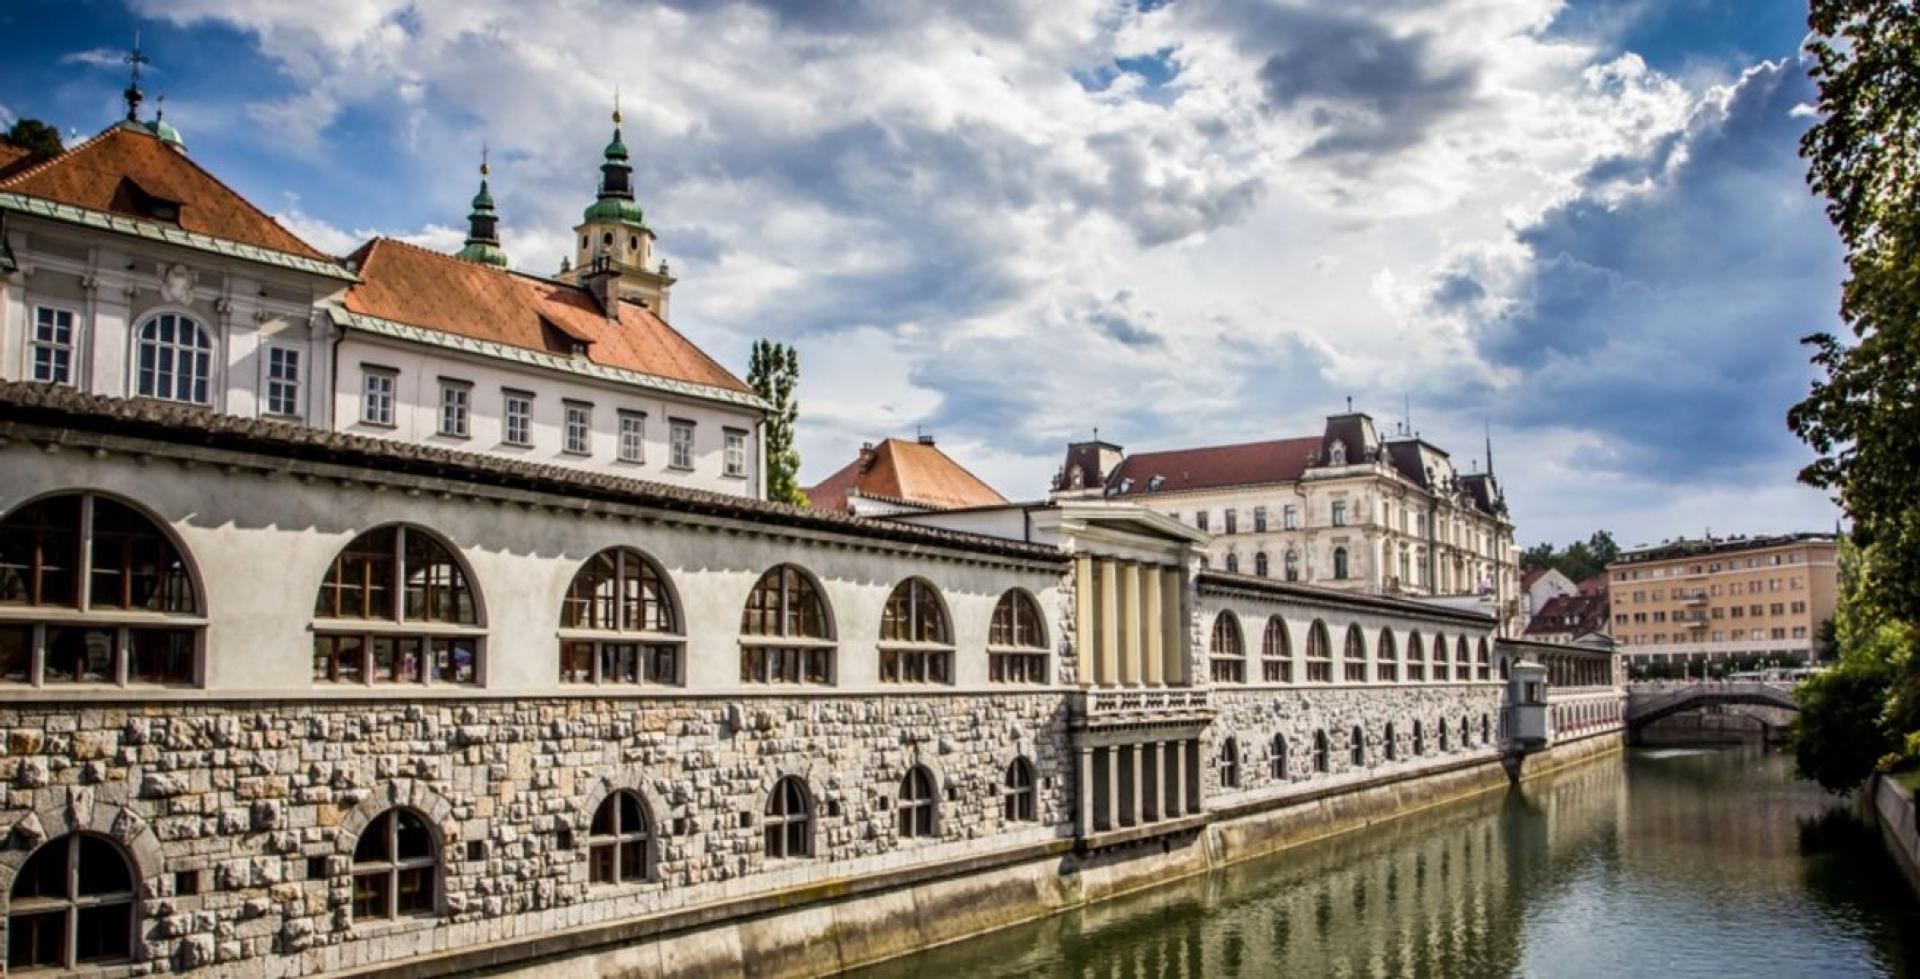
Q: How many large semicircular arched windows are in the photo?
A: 15